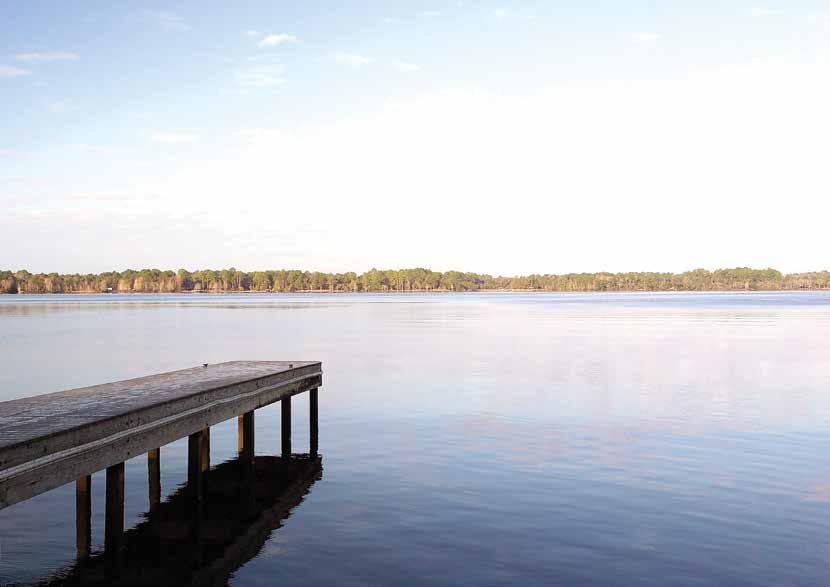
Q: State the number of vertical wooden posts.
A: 9